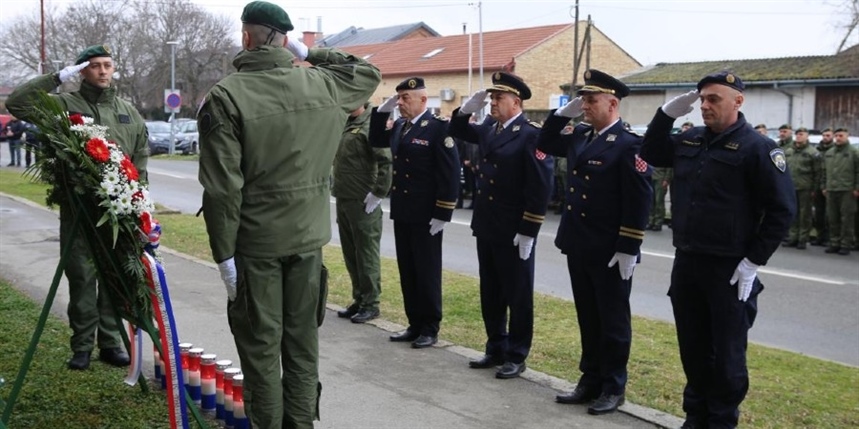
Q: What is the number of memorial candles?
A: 8